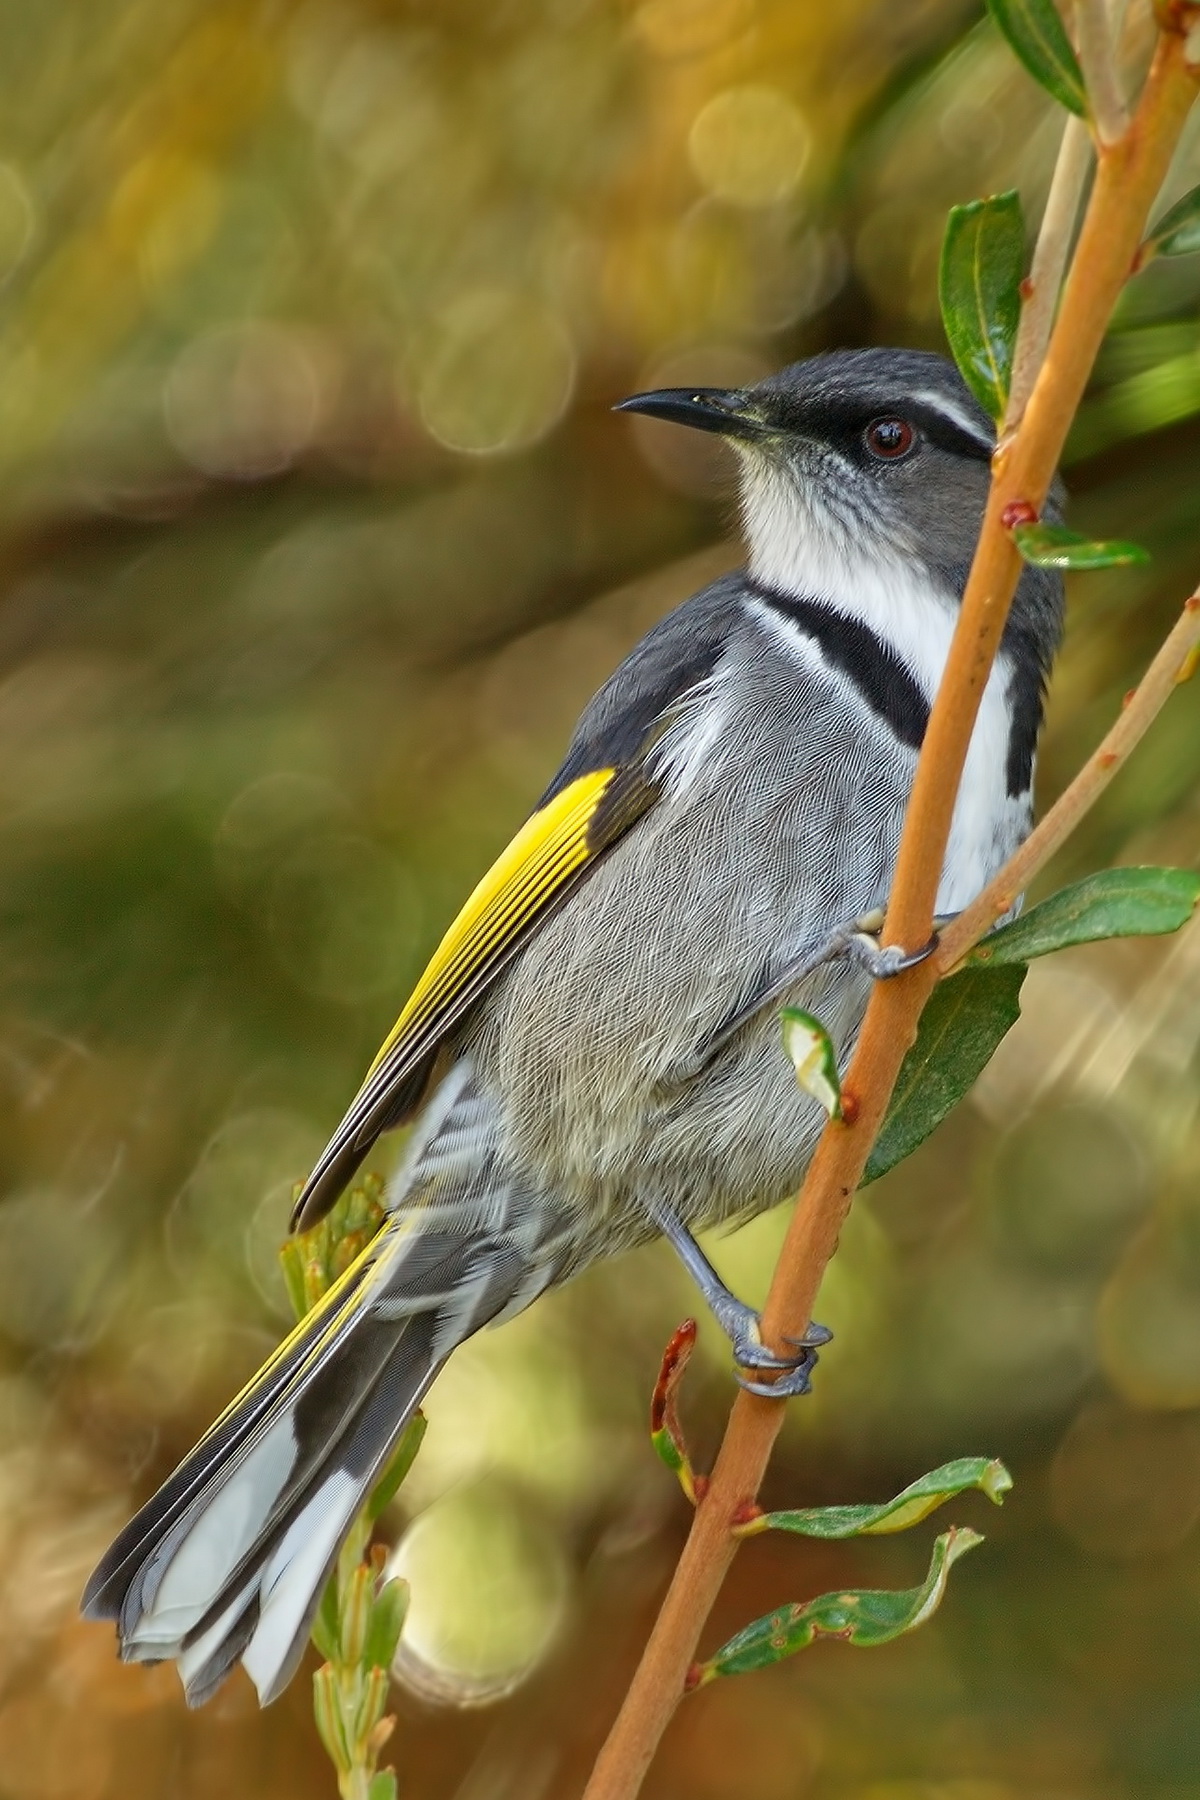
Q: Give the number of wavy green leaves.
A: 2